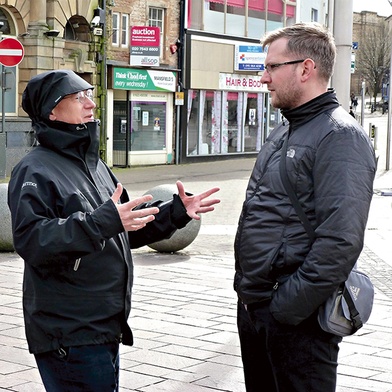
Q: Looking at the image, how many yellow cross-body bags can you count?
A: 0